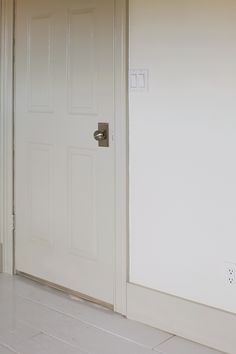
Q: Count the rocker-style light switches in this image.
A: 2